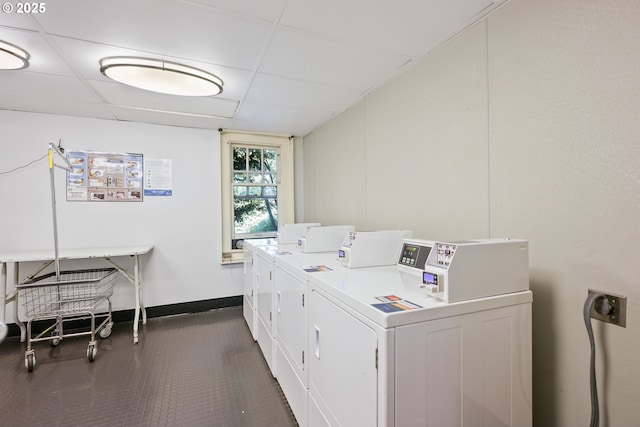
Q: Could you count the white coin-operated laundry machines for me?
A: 4